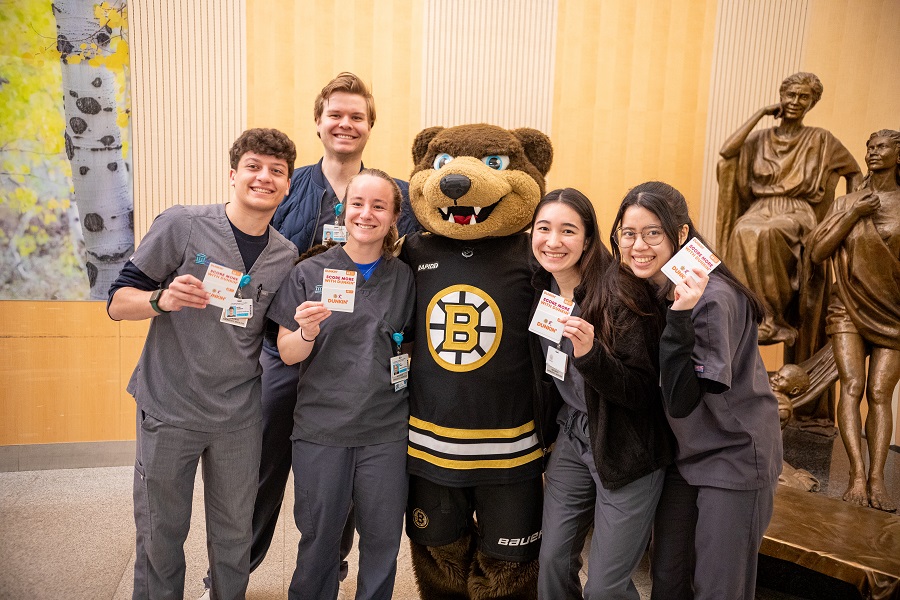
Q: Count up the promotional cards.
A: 4